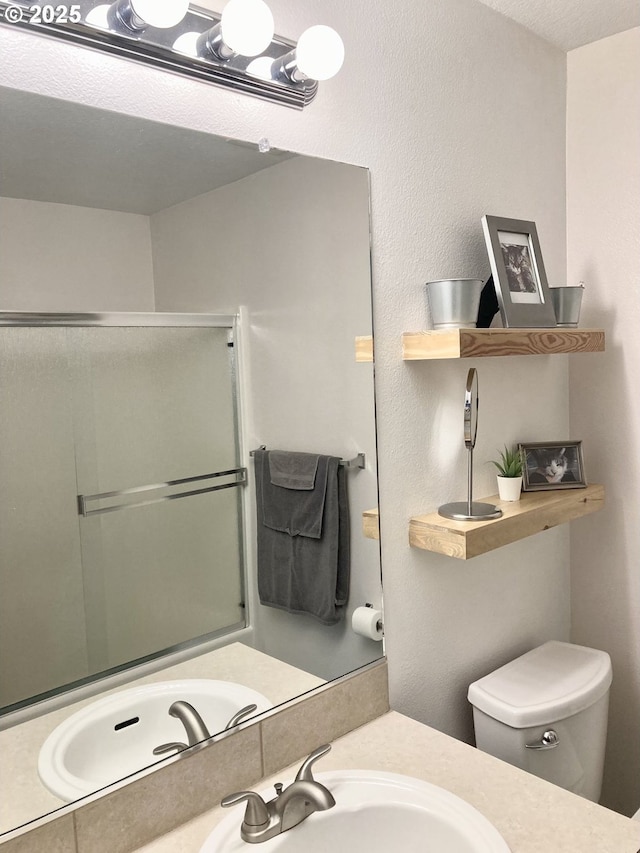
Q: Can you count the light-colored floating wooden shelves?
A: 2